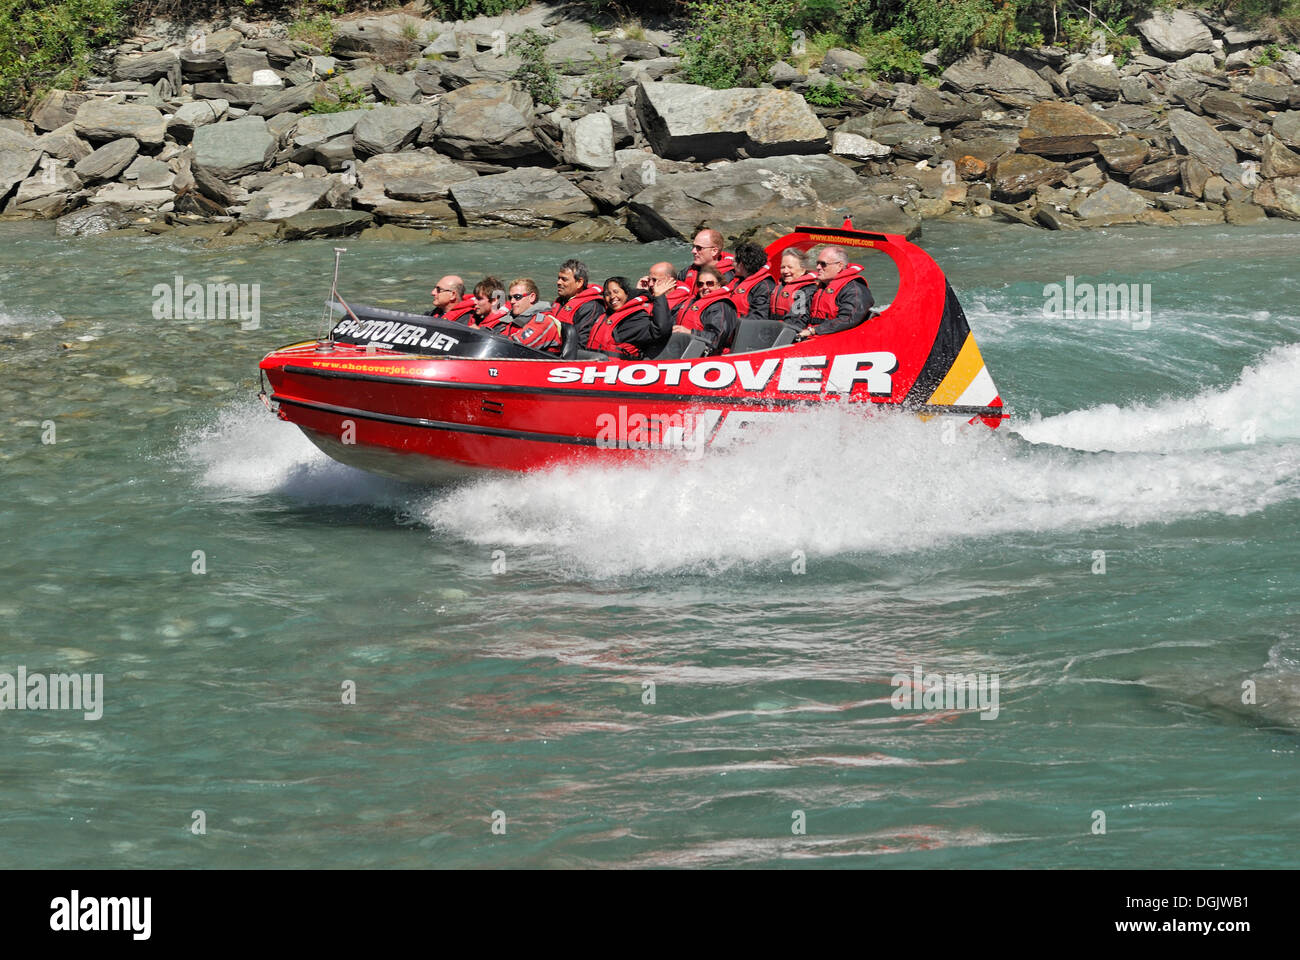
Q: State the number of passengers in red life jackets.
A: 11